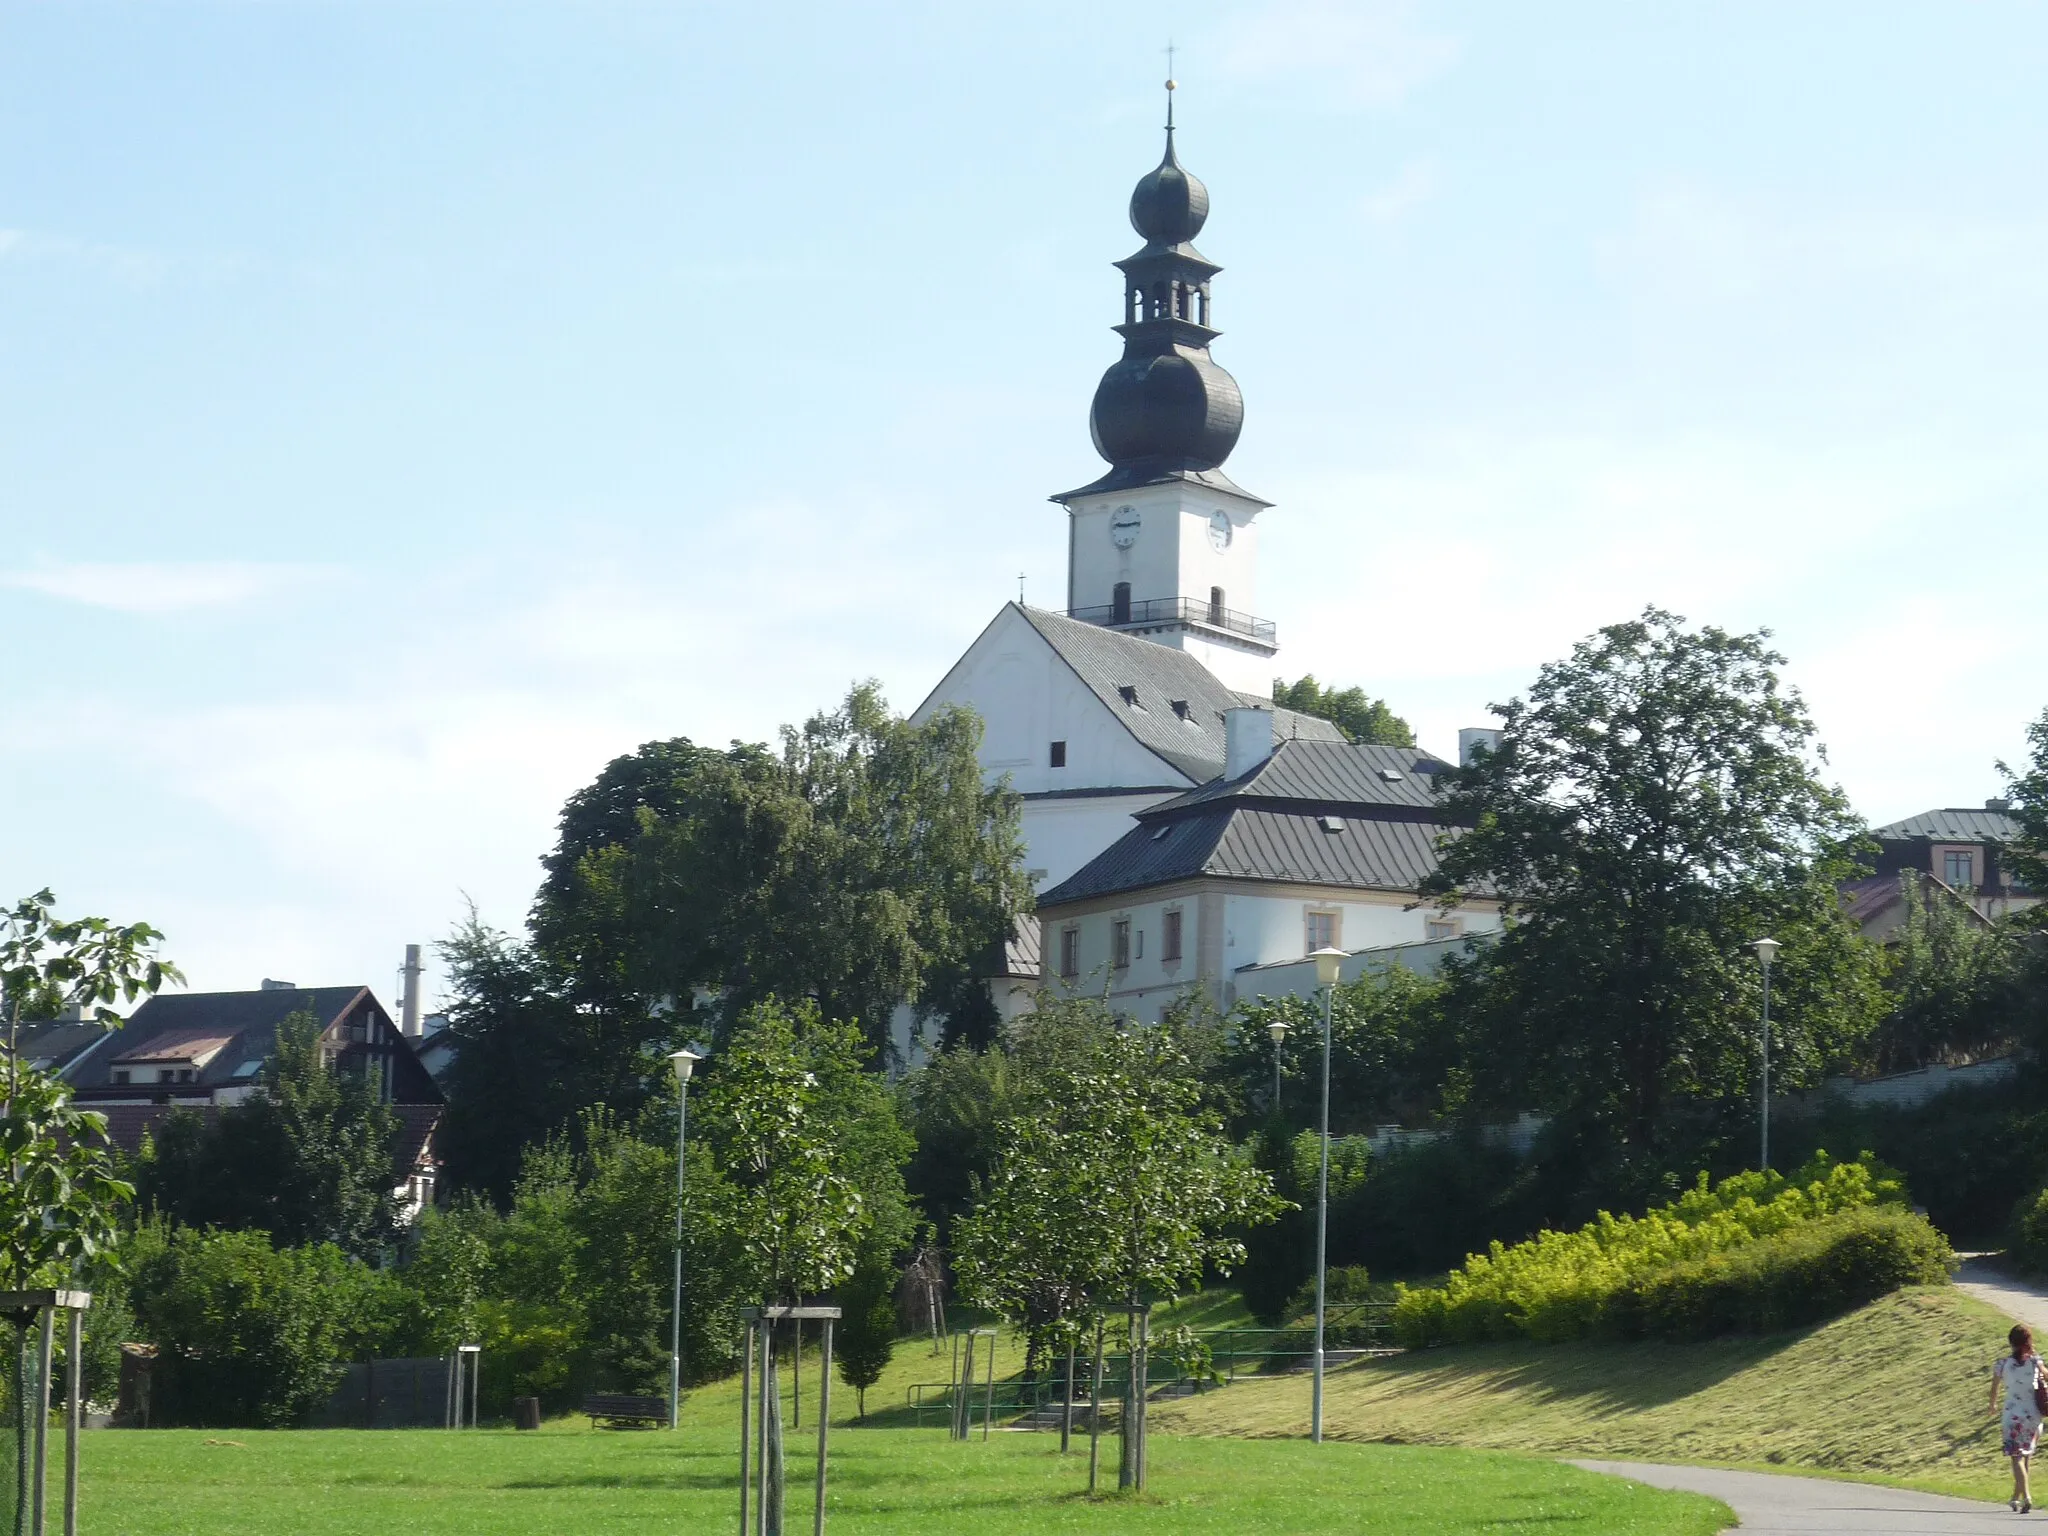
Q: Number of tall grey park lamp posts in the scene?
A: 4